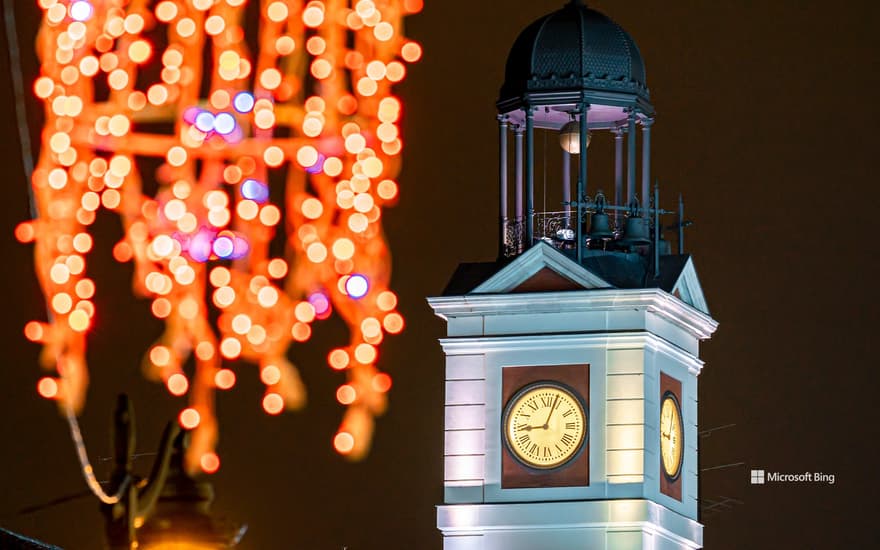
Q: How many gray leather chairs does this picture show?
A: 0